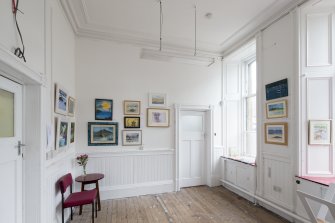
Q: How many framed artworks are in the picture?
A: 15